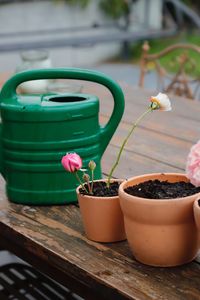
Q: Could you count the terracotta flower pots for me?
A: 3